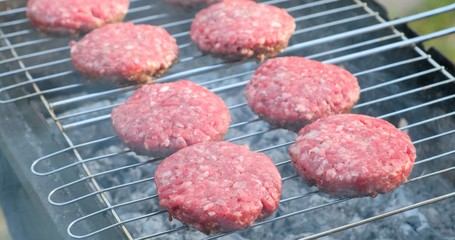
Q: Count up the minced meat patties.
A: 8